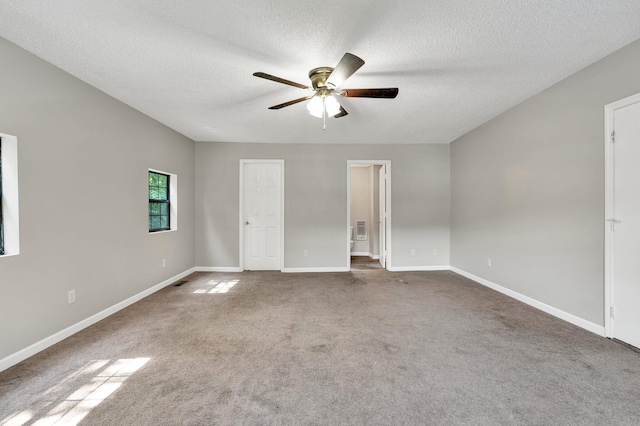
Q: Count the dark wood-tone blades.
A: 5